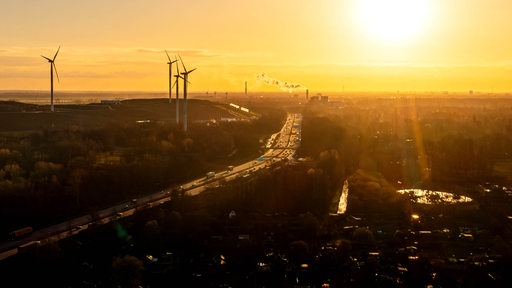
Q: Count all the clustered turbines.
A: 3